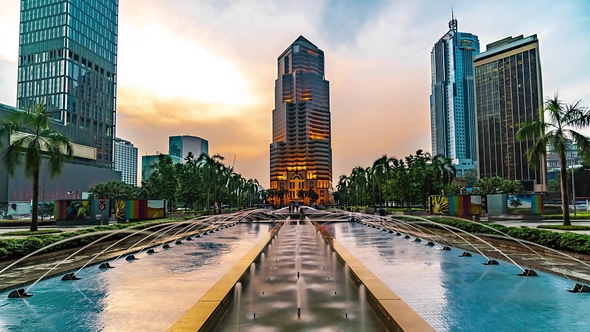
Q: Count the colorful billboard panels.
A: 4